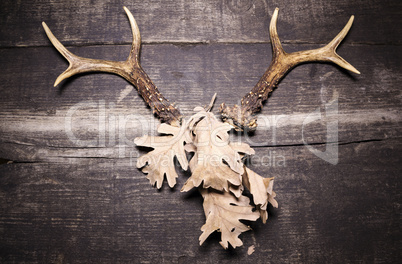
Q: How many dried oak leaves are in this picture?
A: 4